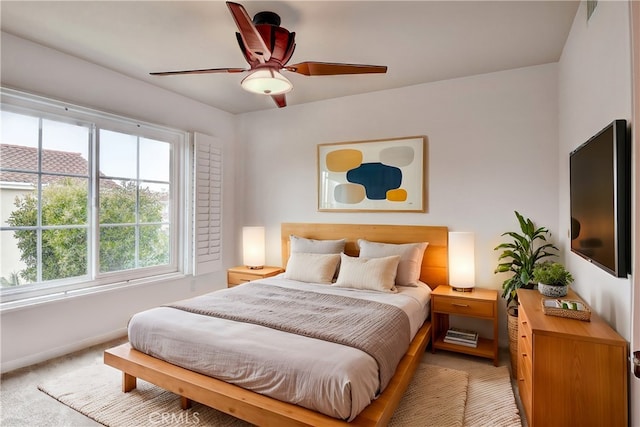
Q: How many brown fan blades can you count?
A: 4